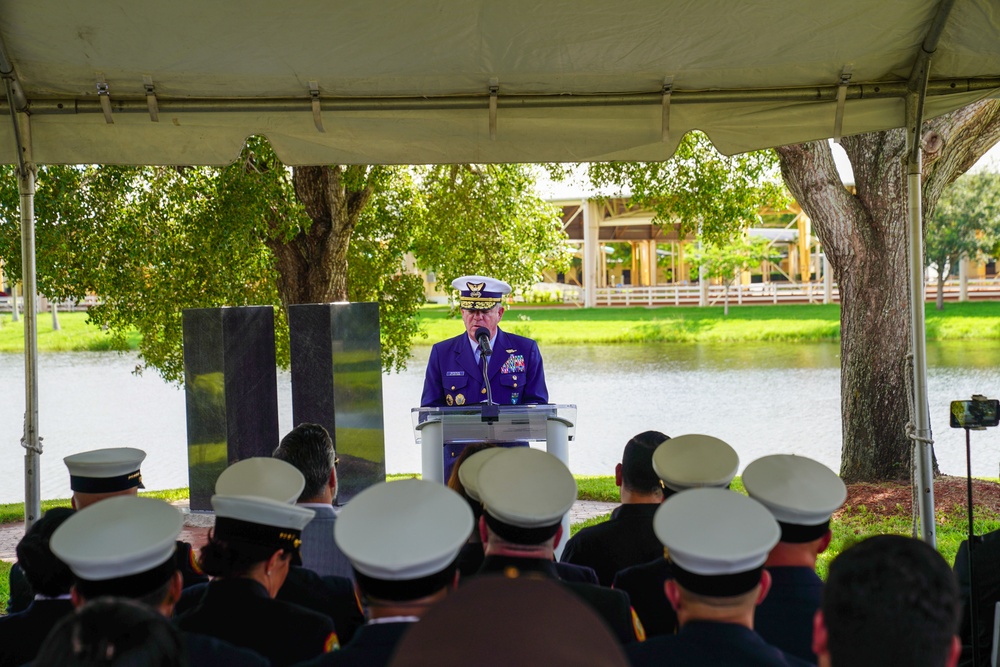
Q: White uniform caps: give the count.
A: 11